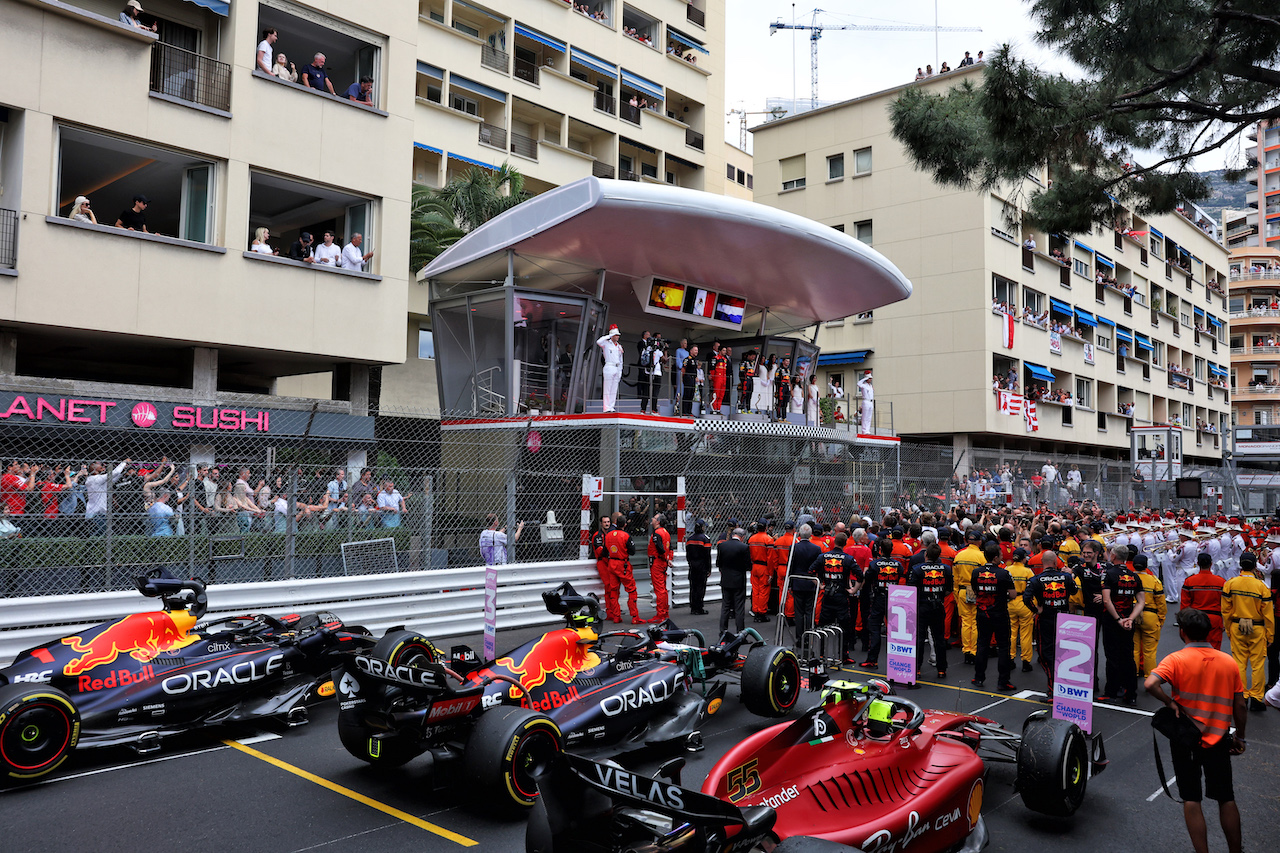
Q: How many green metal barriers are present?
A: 0